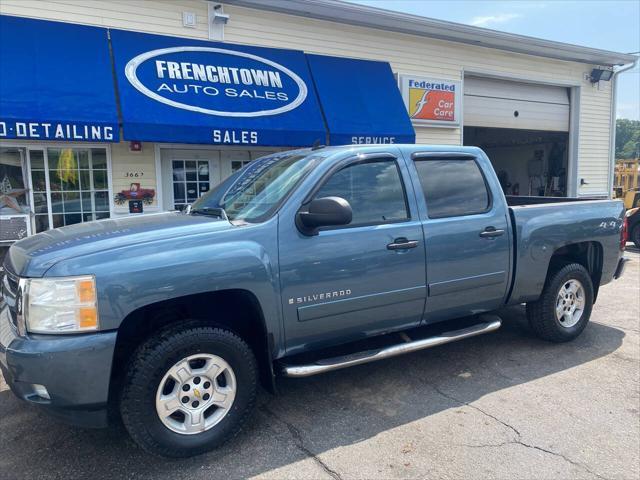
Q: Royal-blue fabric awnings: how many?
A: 3